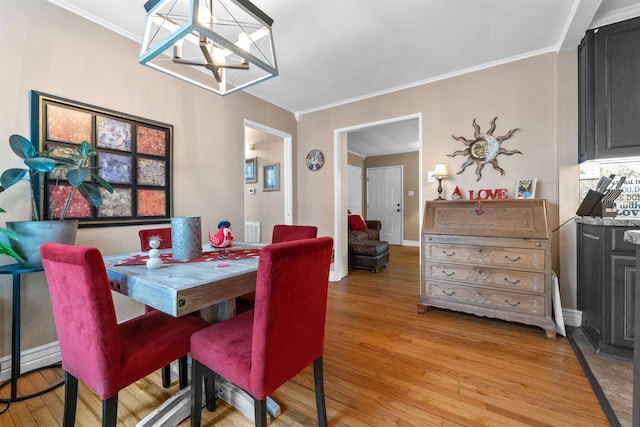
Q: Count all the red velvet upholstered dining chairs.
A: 4